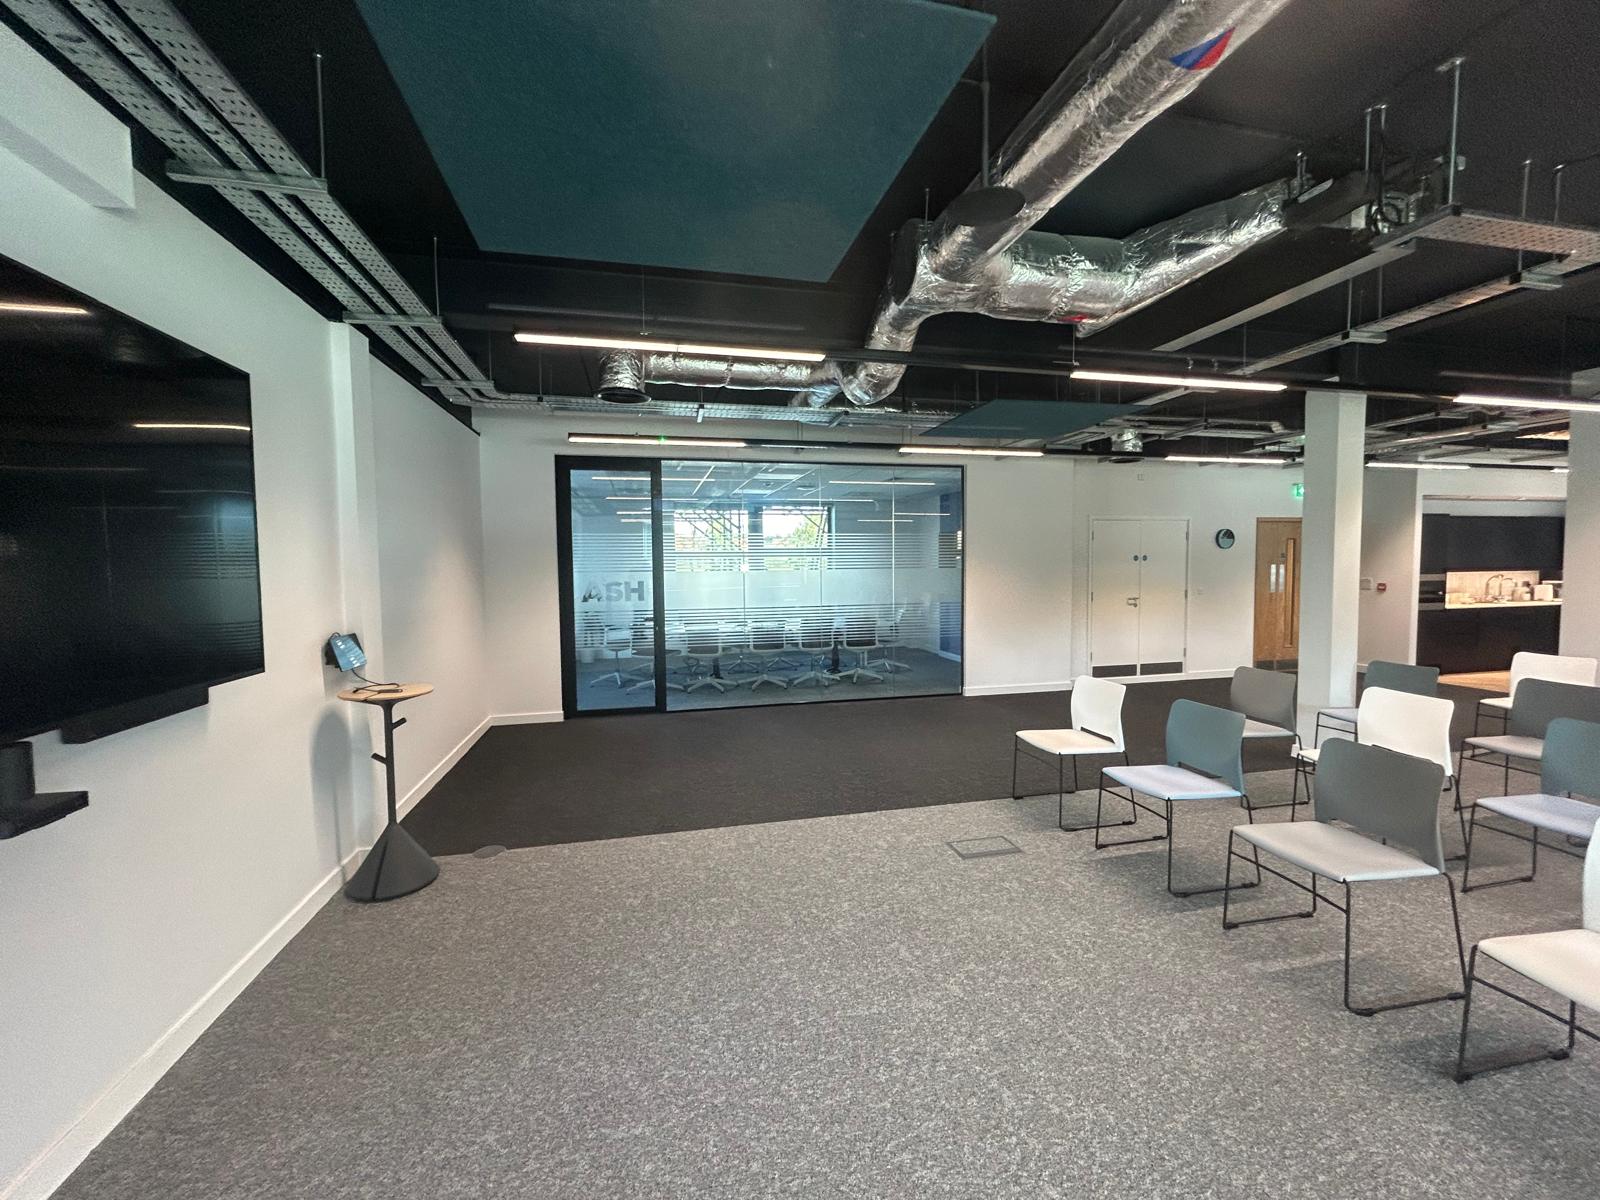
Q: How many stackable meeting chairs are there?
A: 10